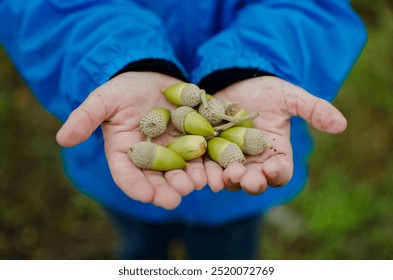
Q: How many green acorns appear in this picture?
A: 9